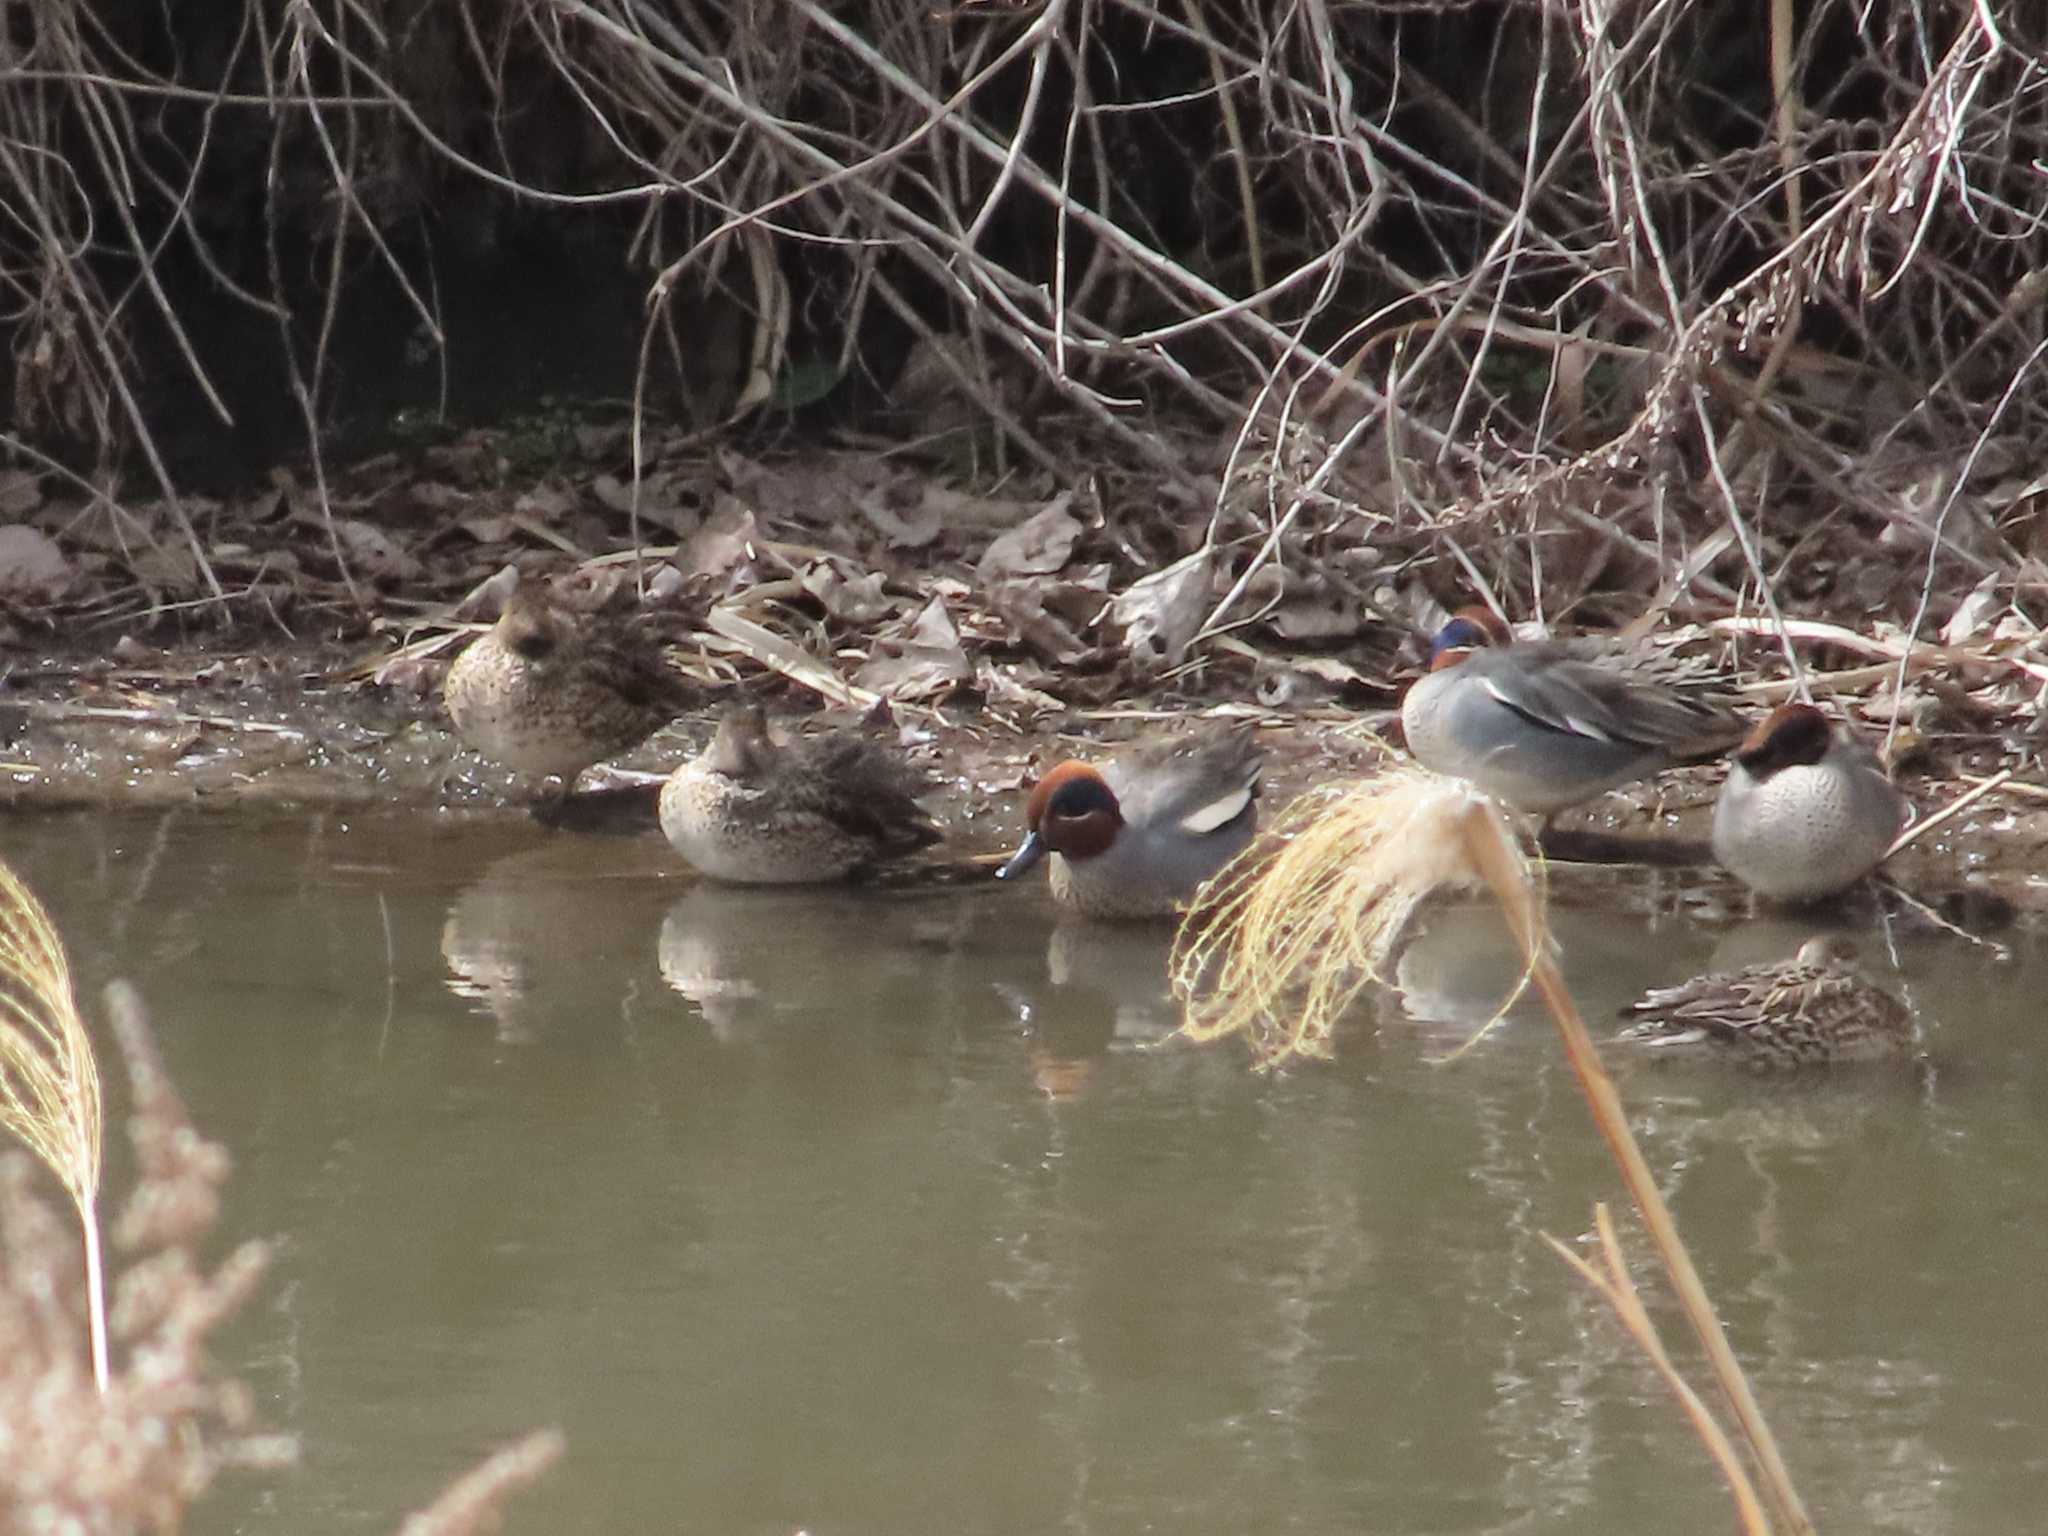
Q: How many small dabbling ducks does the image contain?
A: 6